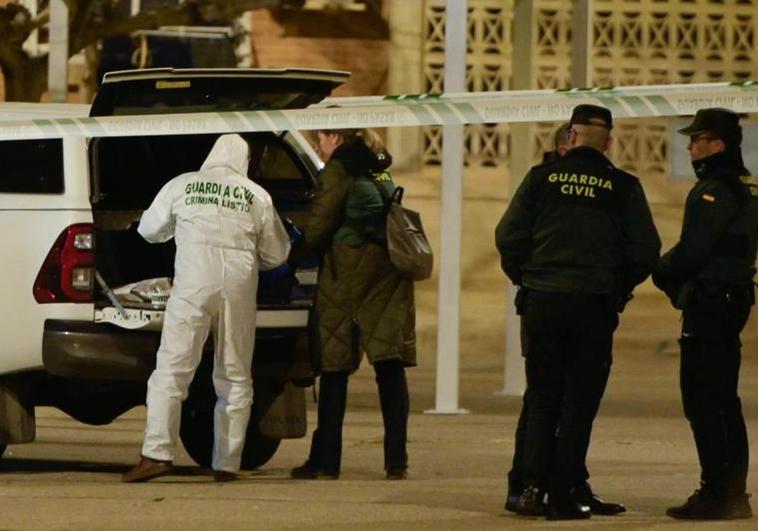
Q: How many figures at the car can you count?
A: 2